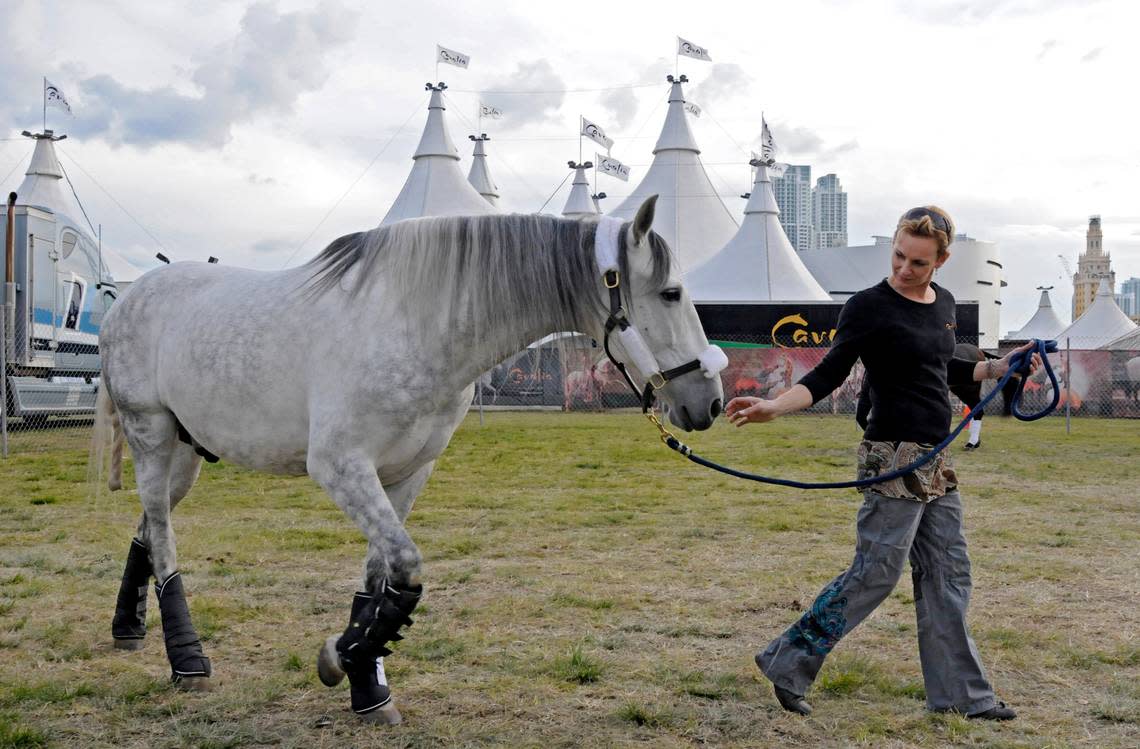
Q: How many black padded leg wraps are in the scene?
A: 4